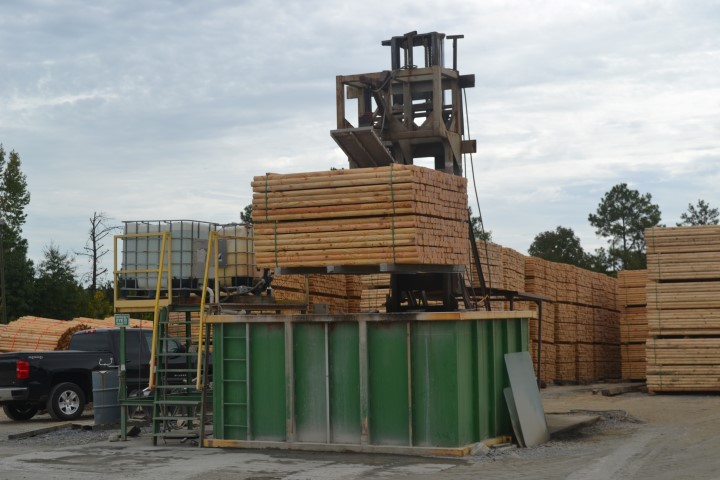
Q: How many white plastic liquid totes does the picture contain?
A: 2